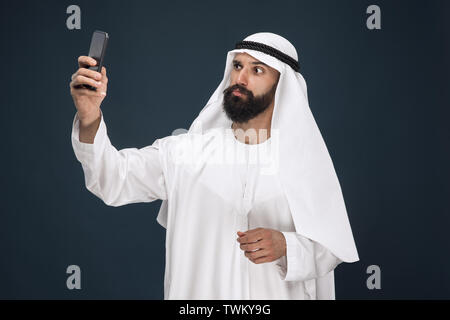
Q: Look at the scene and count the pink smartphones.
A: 0